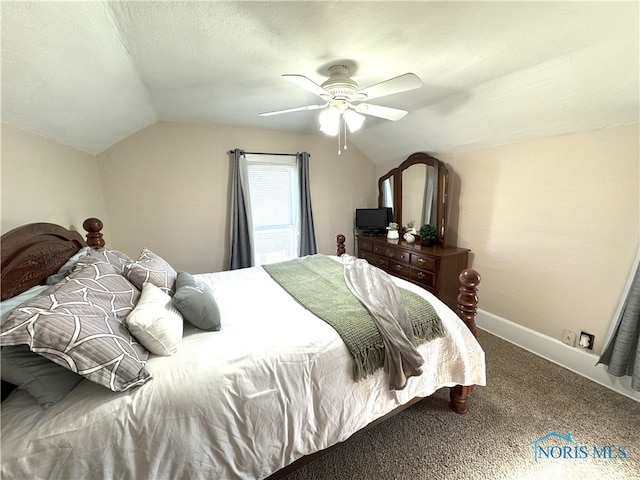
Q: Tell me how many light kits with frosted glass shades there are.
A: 1